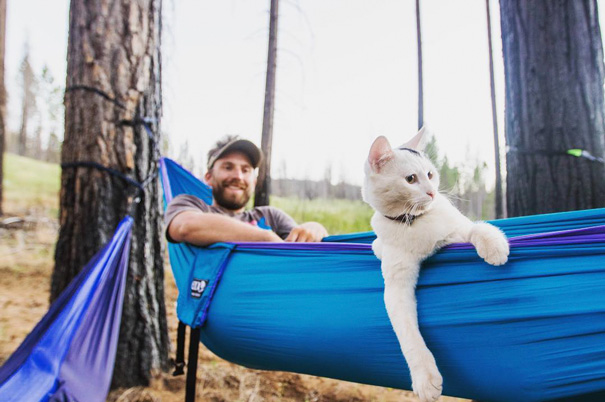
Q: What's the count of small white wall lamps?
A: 0